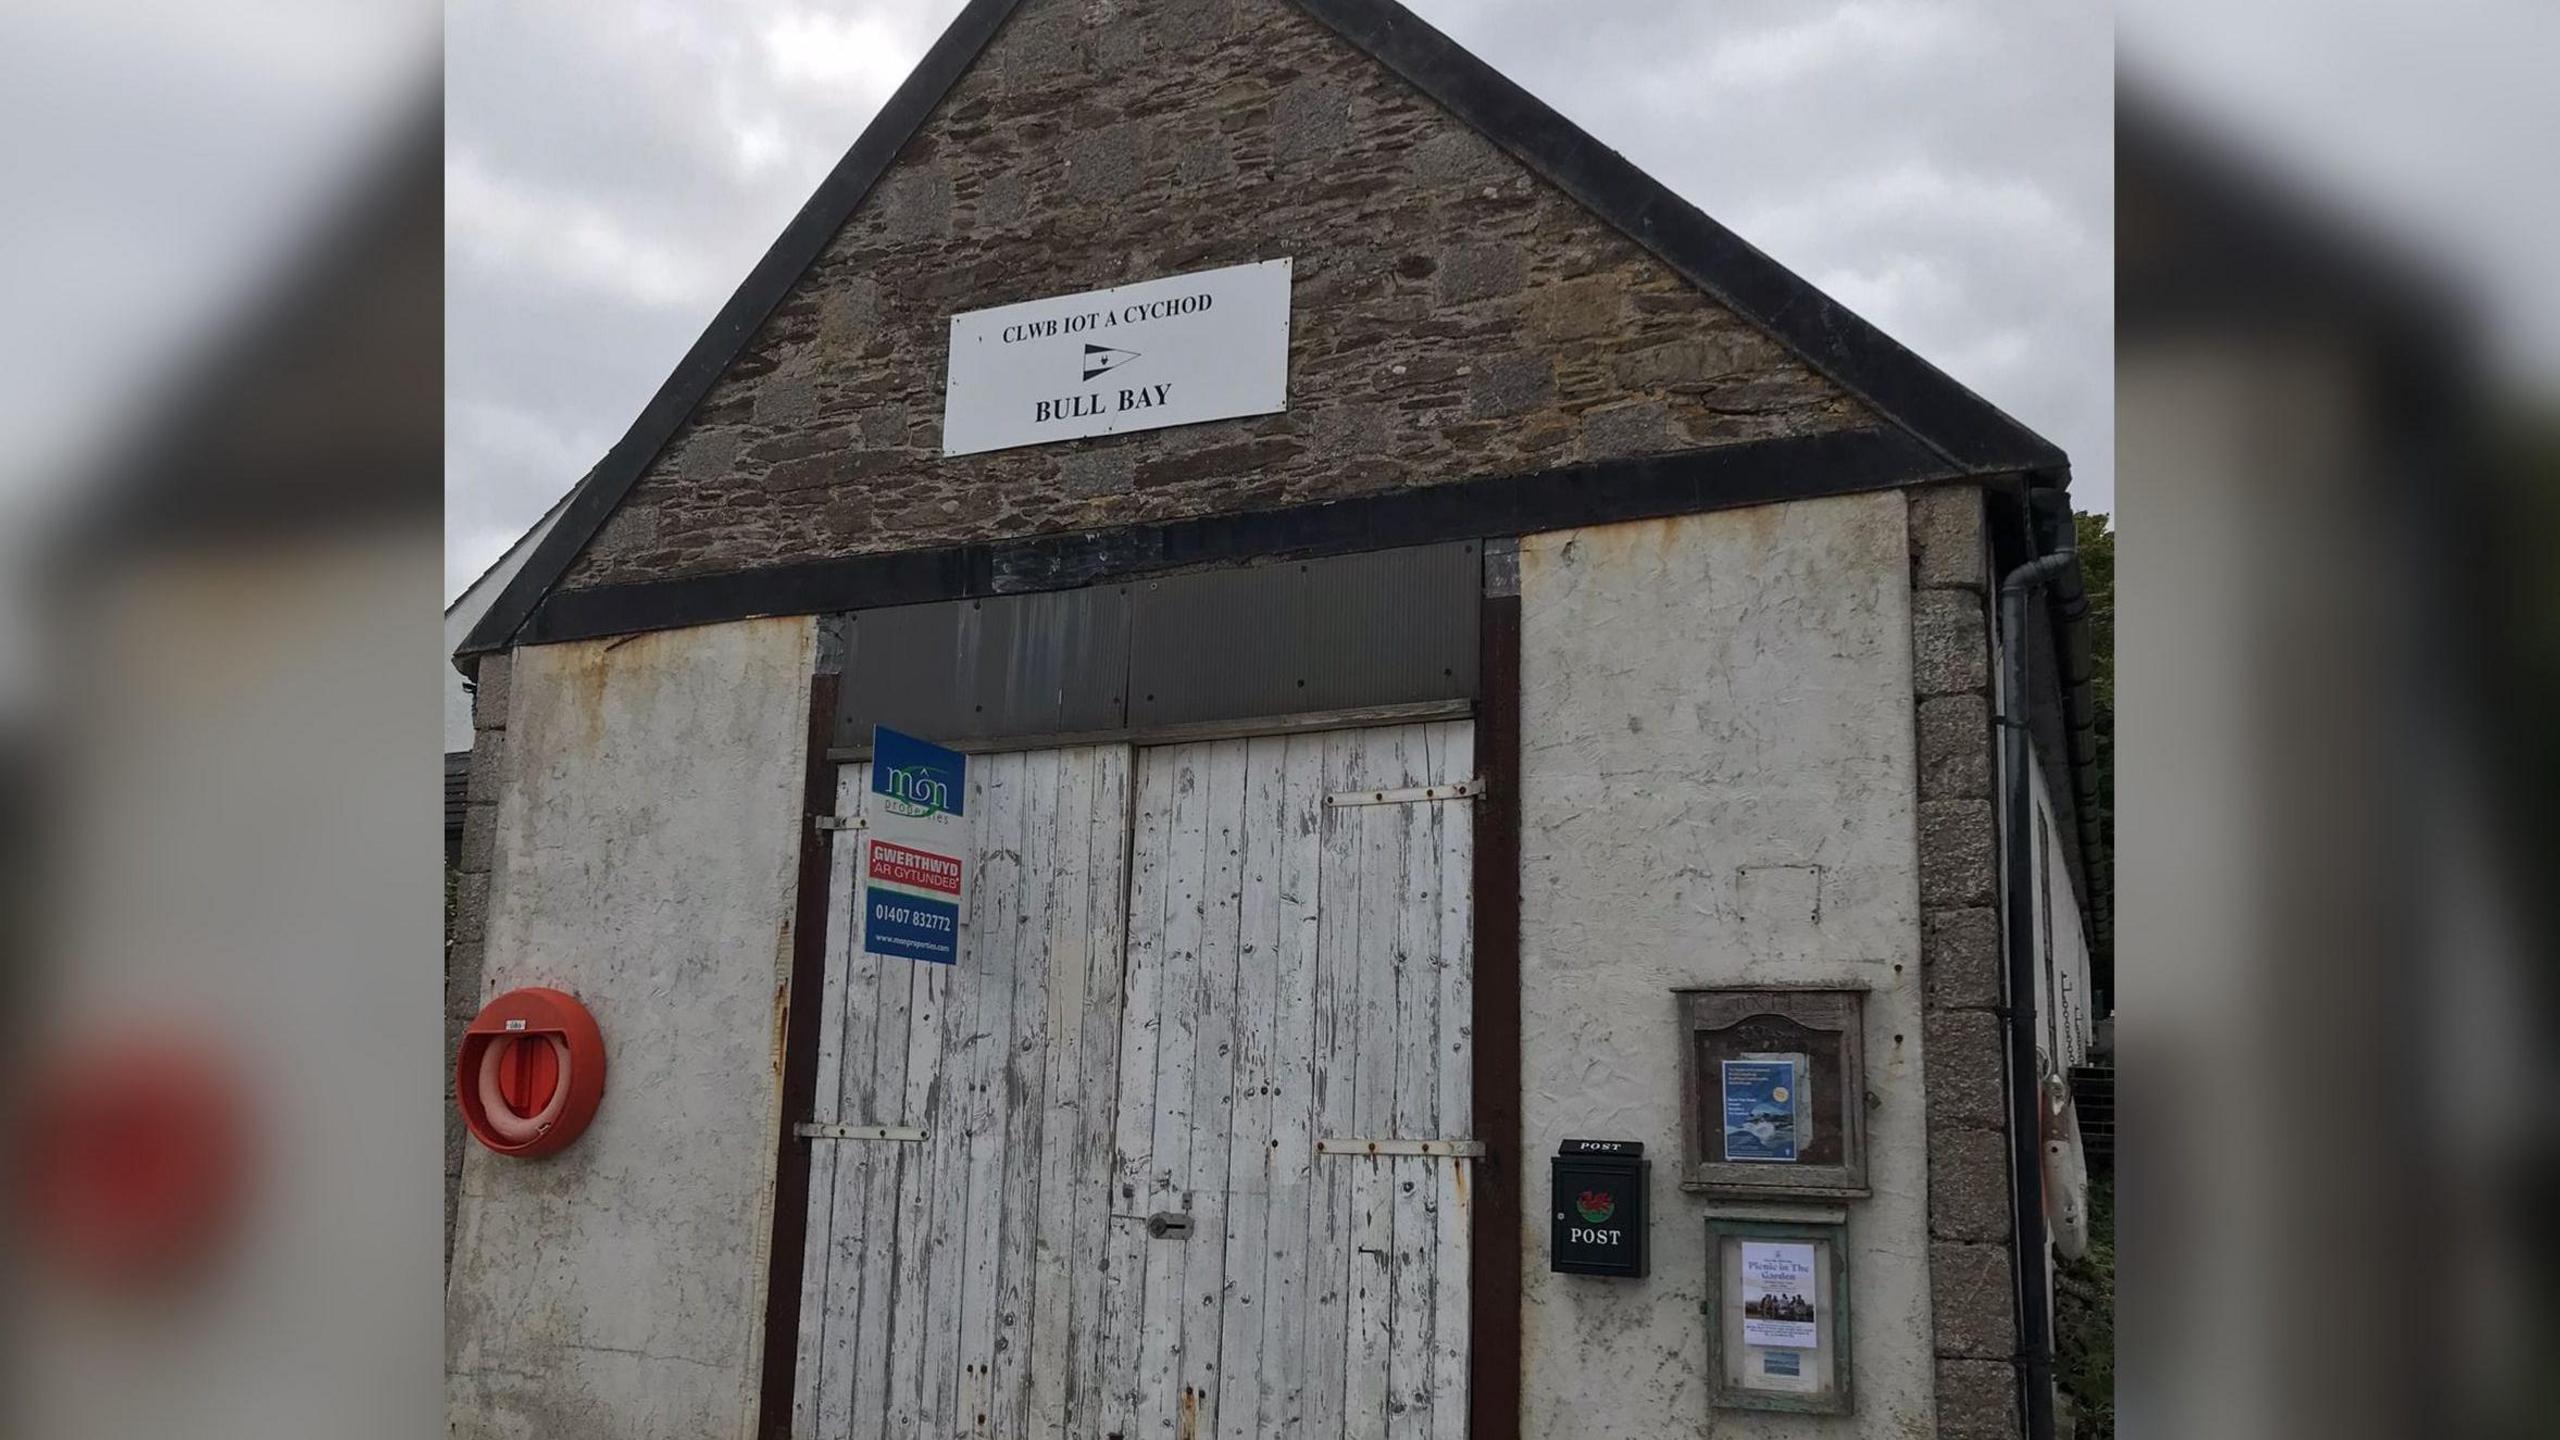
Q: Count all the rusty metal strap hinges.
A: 4